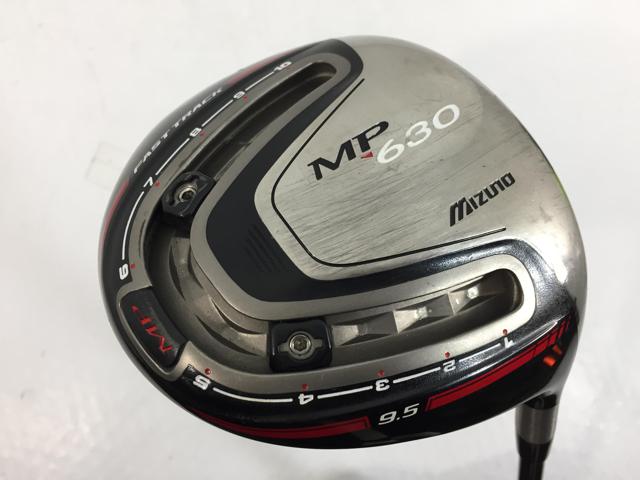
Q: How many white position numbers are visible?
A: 10